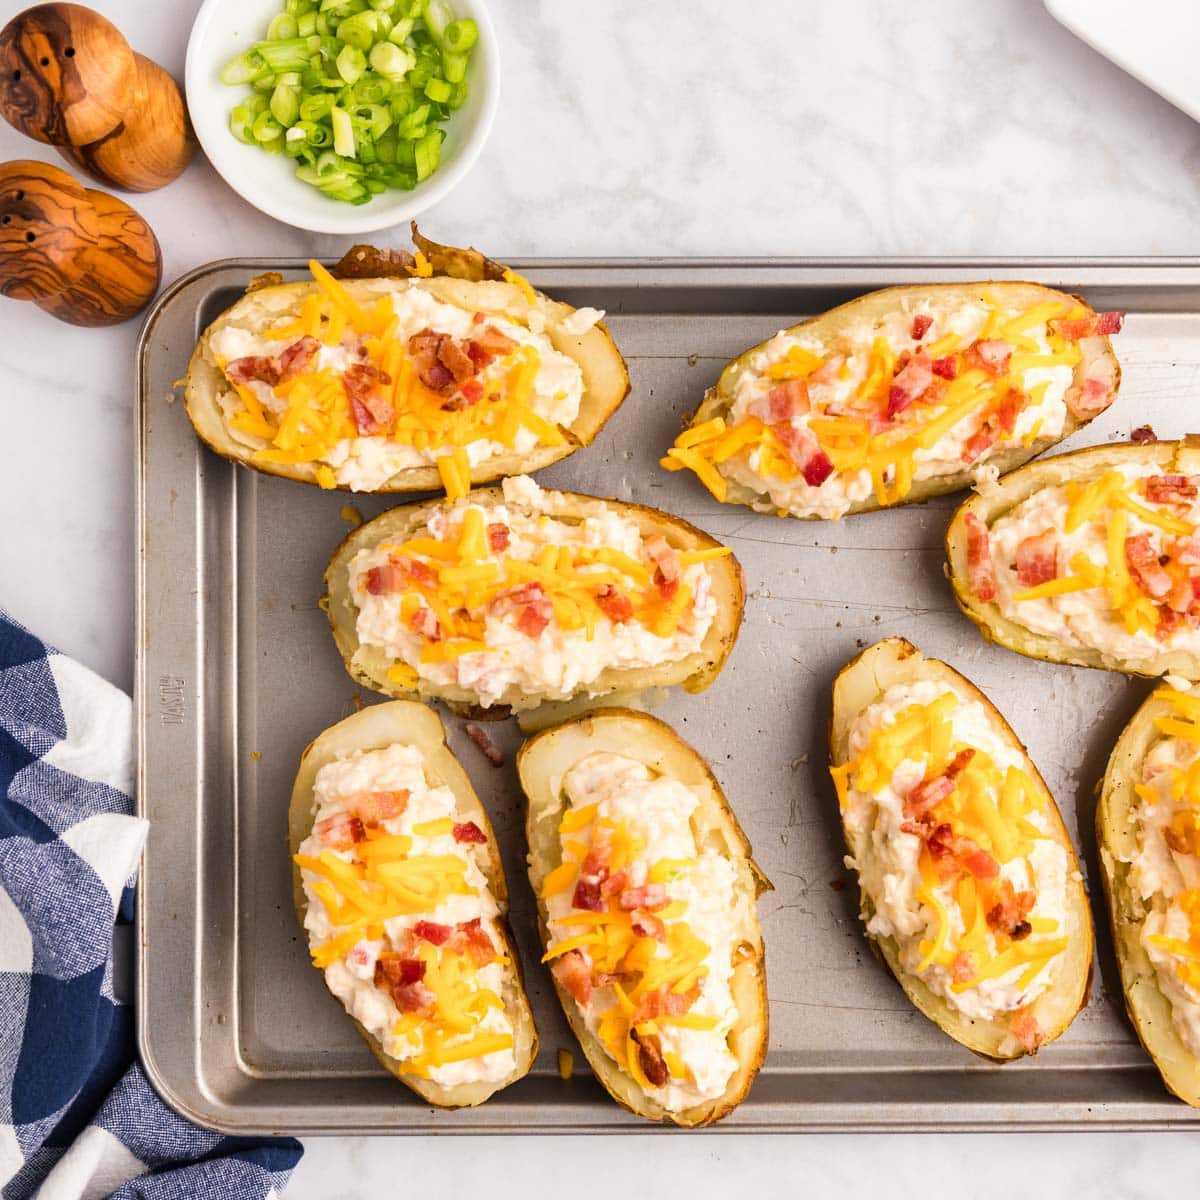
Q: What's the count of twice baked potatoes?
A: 8